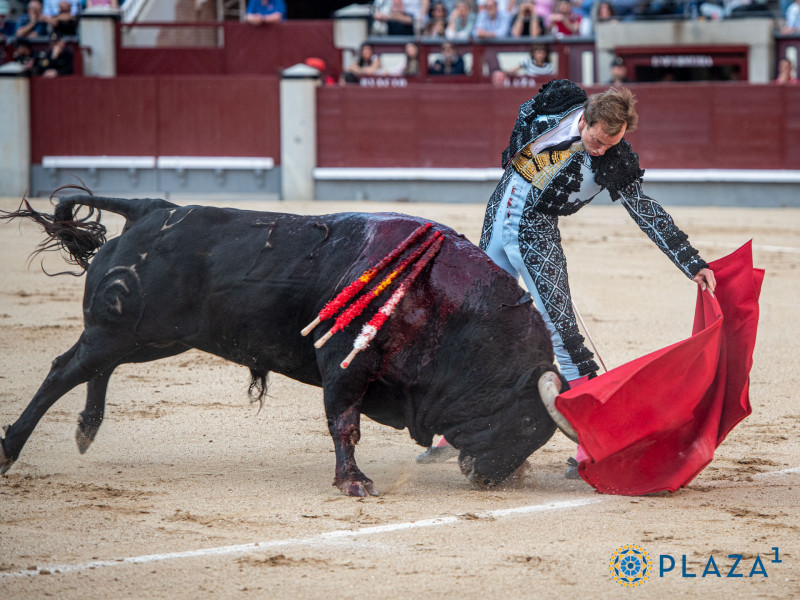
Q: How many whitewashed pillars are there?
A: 4